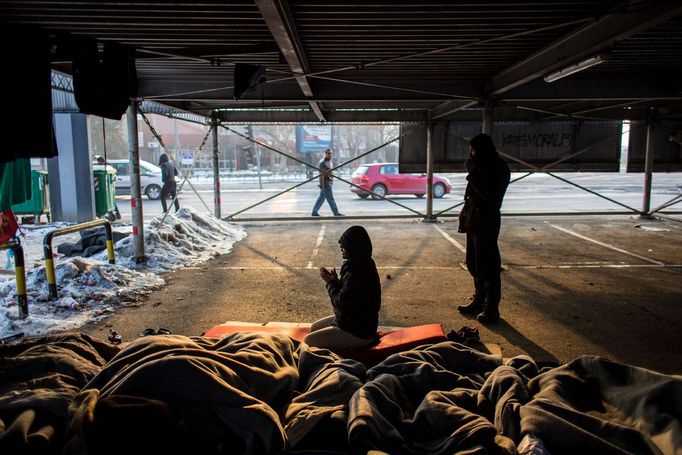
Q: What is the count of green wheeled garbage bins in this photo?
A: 2